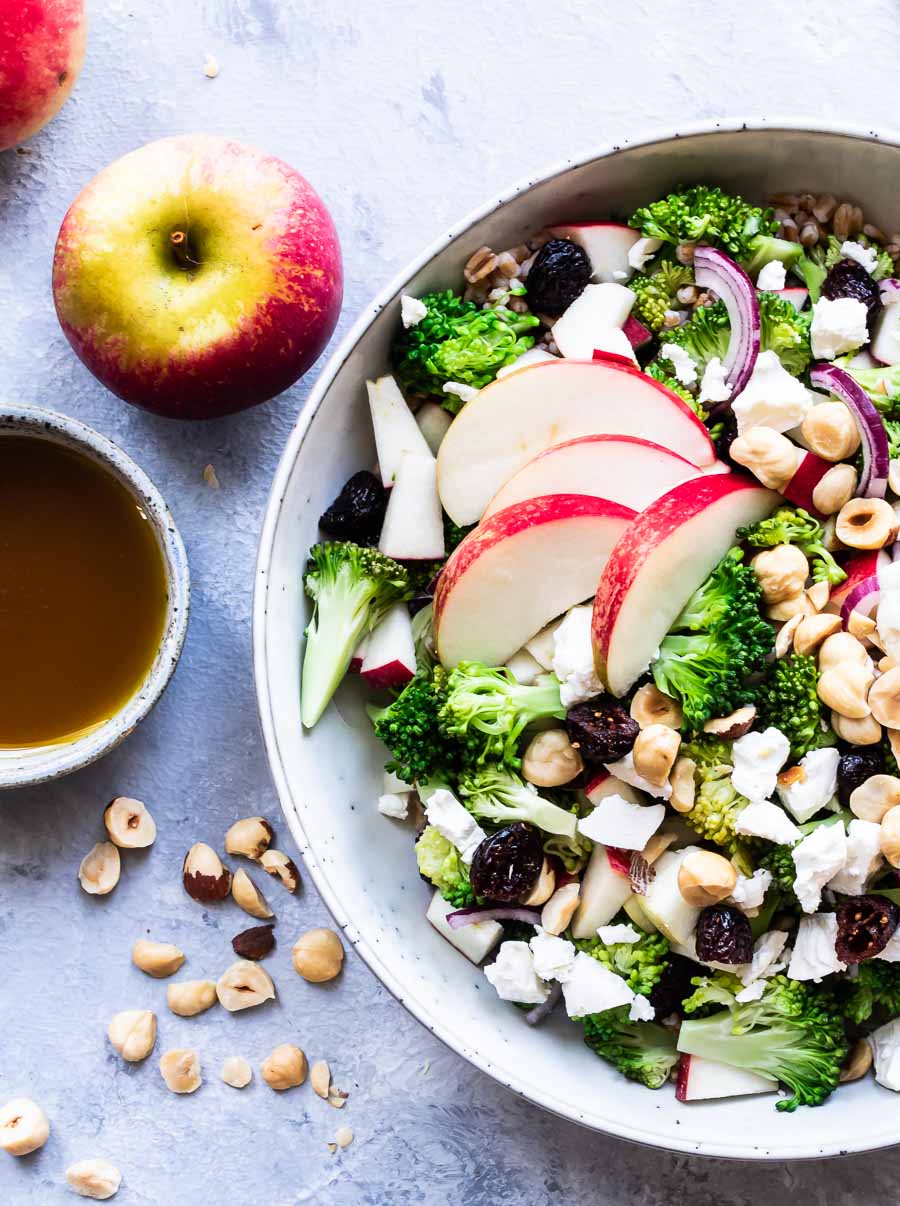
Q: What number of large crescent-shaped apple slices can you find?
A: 4